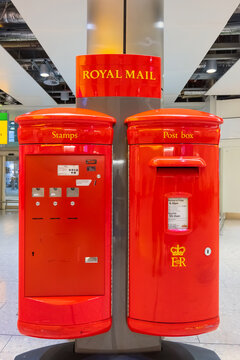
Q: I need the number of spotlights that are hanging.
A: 2